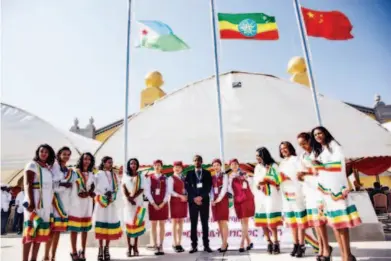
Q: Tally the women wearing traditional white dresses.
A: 9